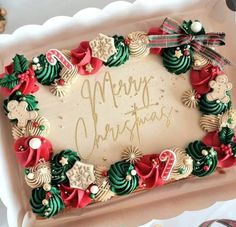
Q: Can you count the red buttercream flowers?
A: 8